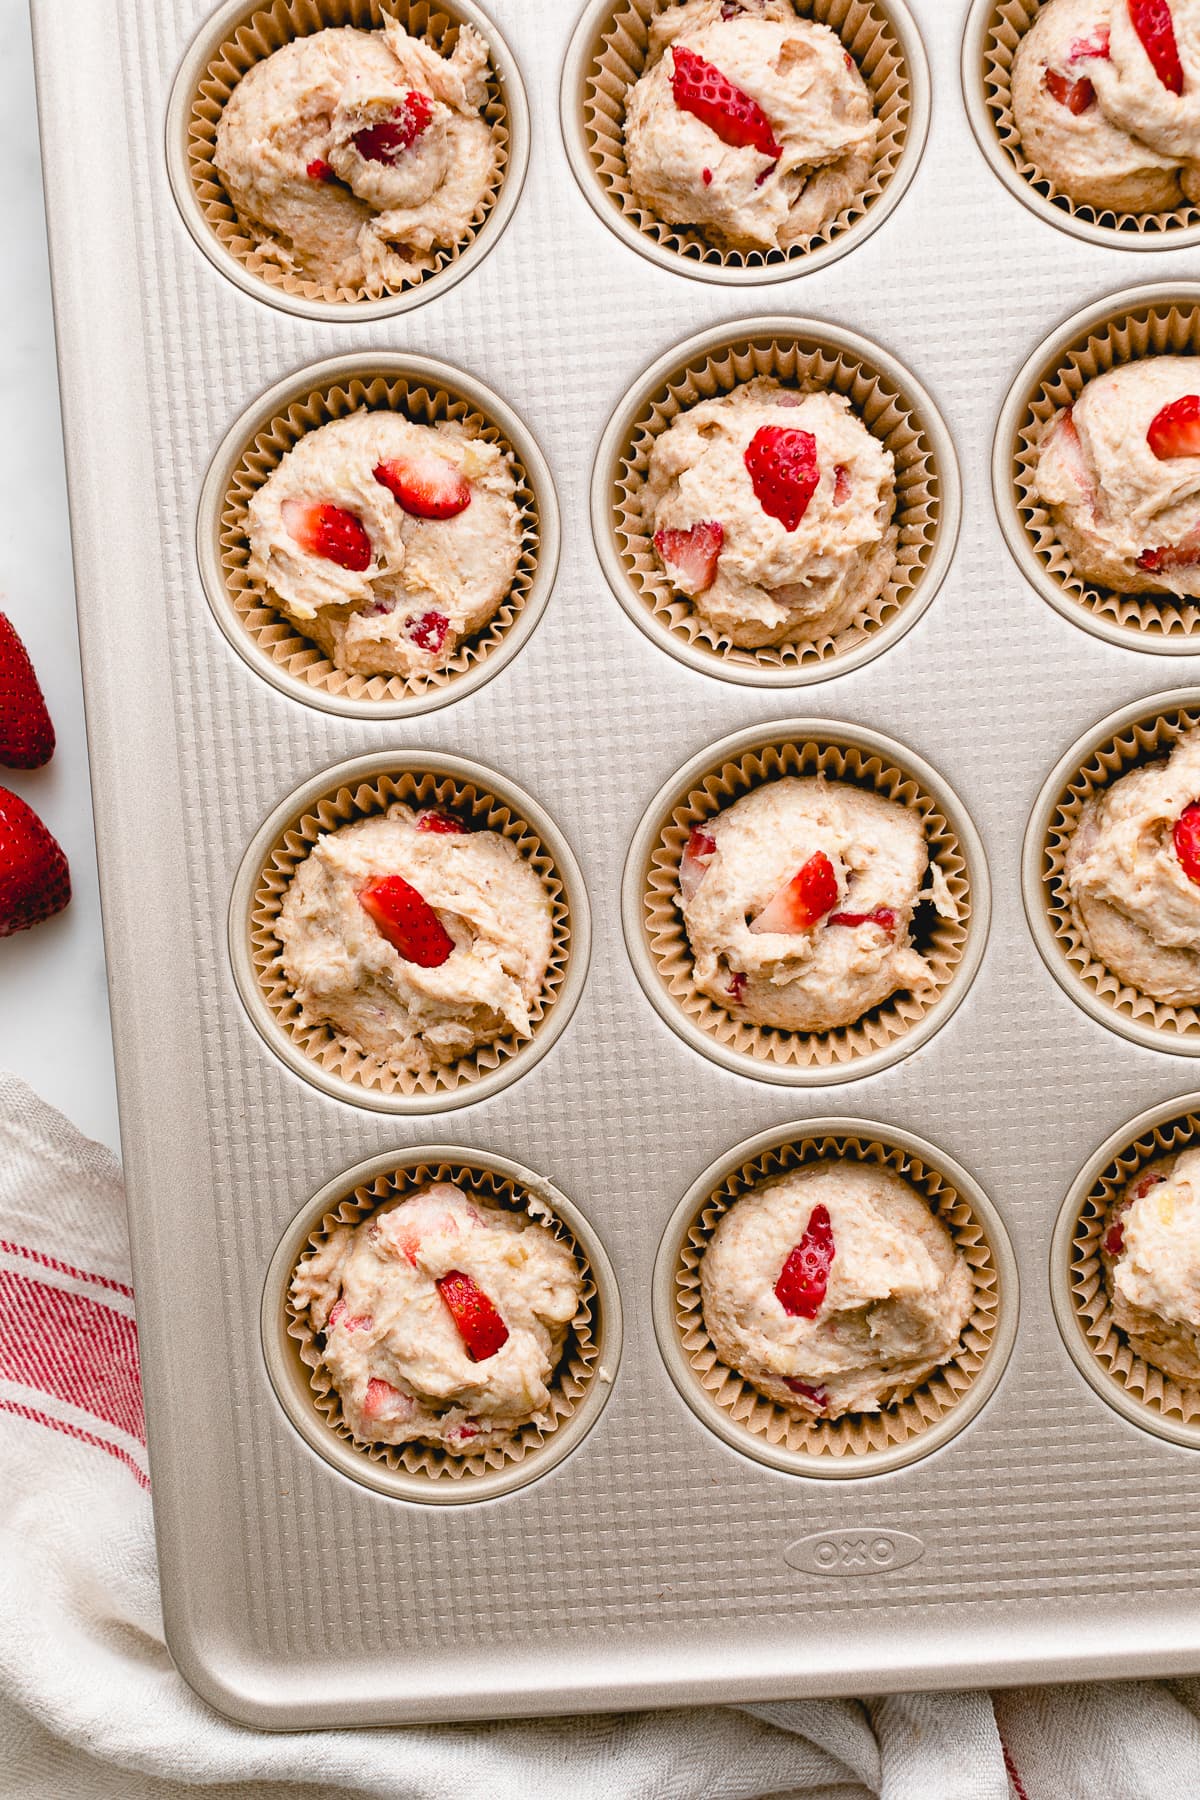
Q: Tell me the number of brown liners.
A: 12